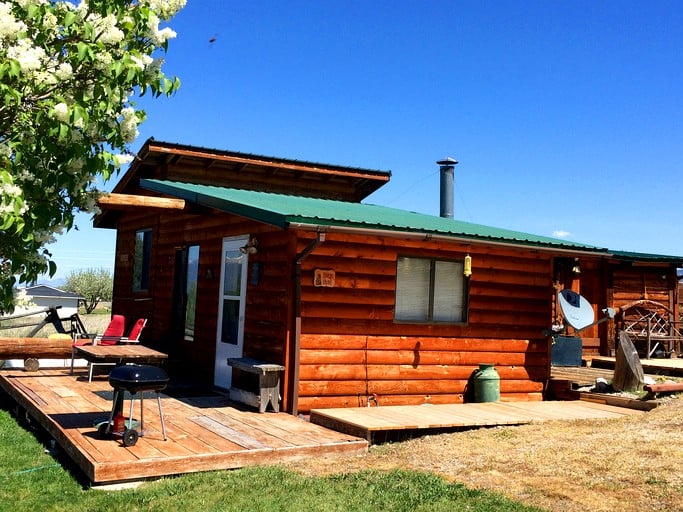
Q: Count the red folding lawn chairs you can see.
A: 2